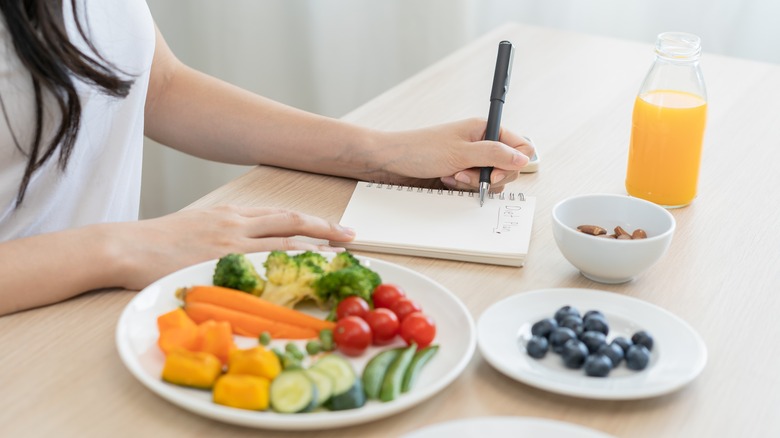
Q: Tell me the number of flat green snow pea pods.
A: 3